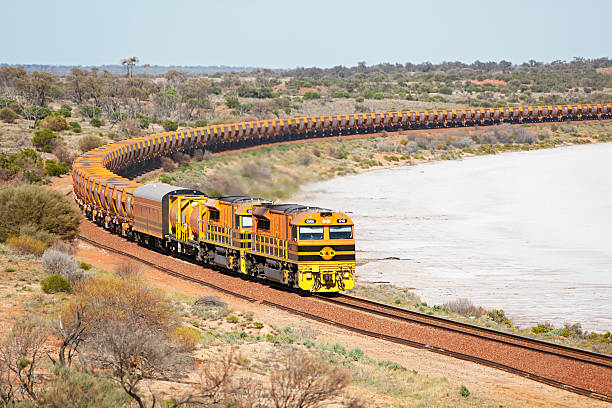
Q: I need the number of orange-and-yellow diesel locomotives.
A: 2